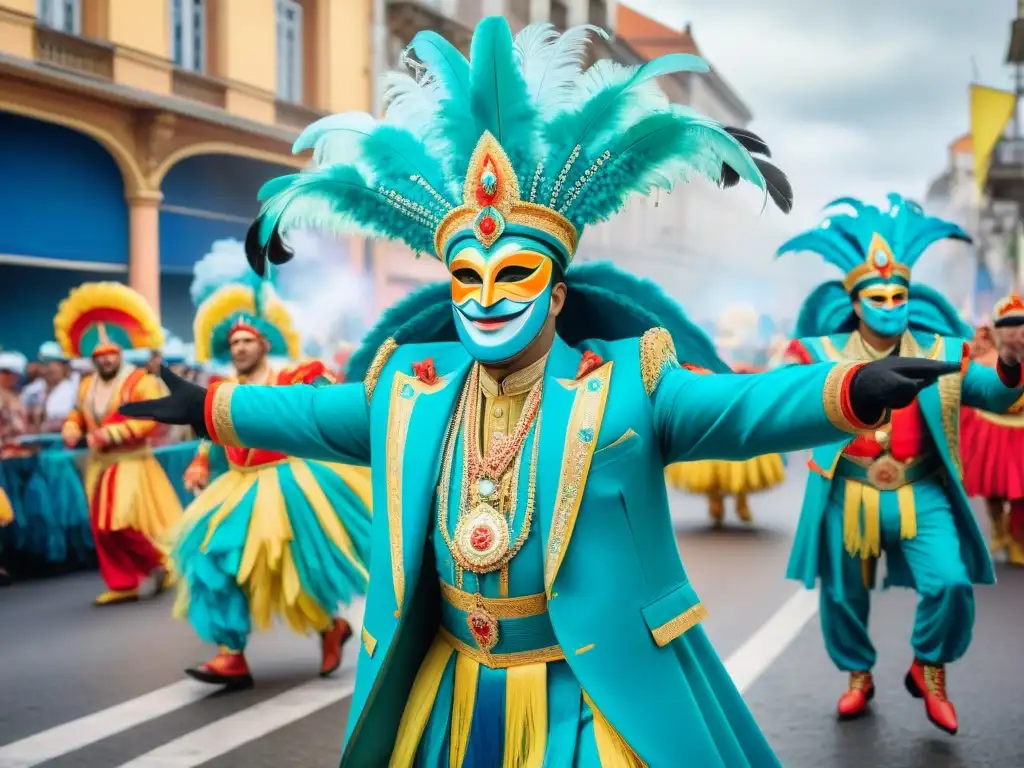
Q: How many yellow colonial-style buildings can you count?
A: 1